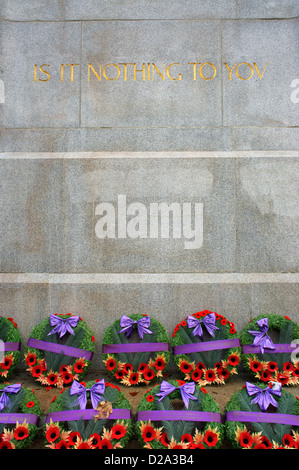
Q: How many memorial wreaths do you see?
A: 9